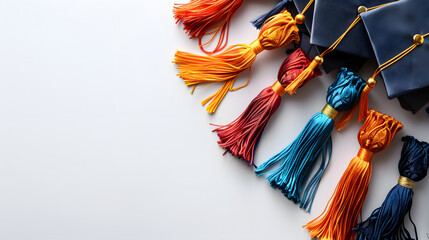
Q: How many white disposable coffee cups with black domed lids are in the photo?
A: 0